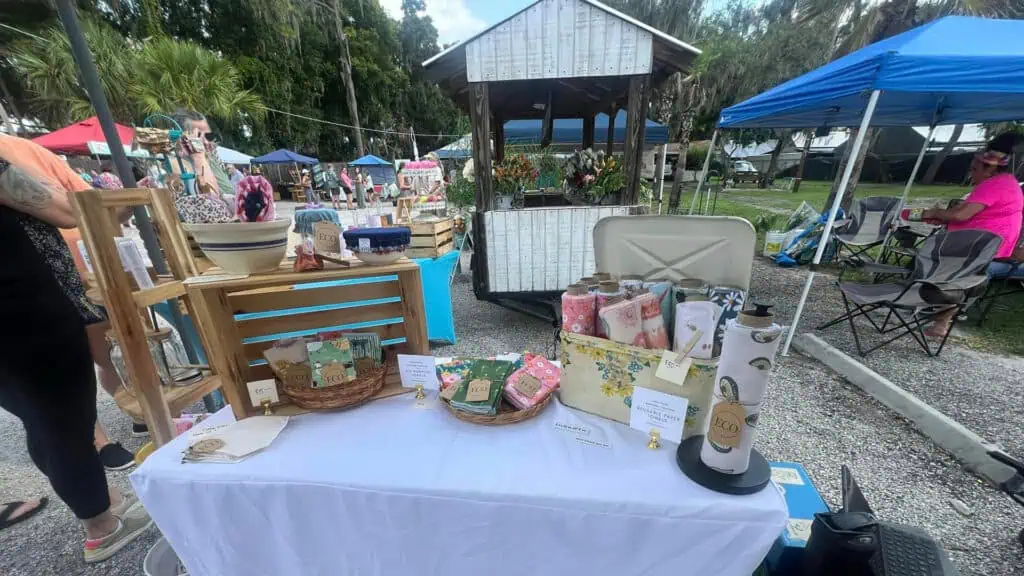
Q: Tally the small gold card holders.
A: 3